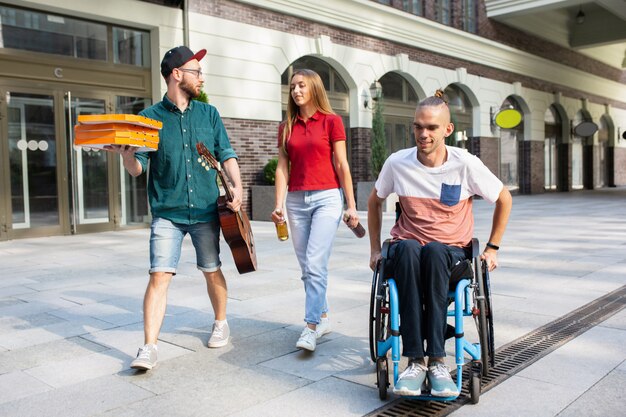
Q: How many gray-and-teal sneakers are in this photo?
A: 2